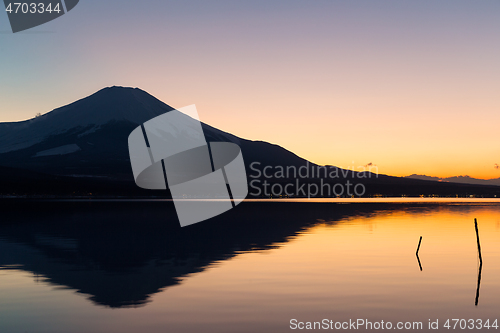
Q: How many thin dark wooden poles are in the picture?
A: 2